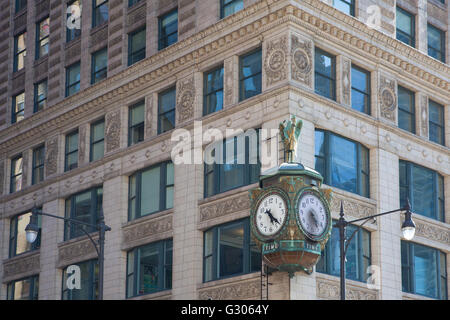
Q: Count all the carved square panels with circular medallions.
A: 6